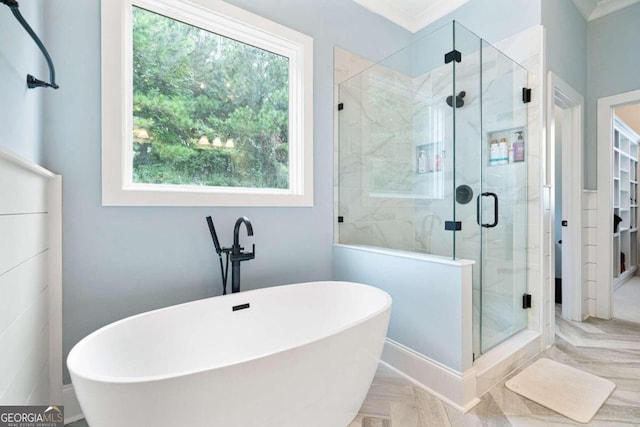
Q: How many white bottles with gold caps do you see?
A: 2